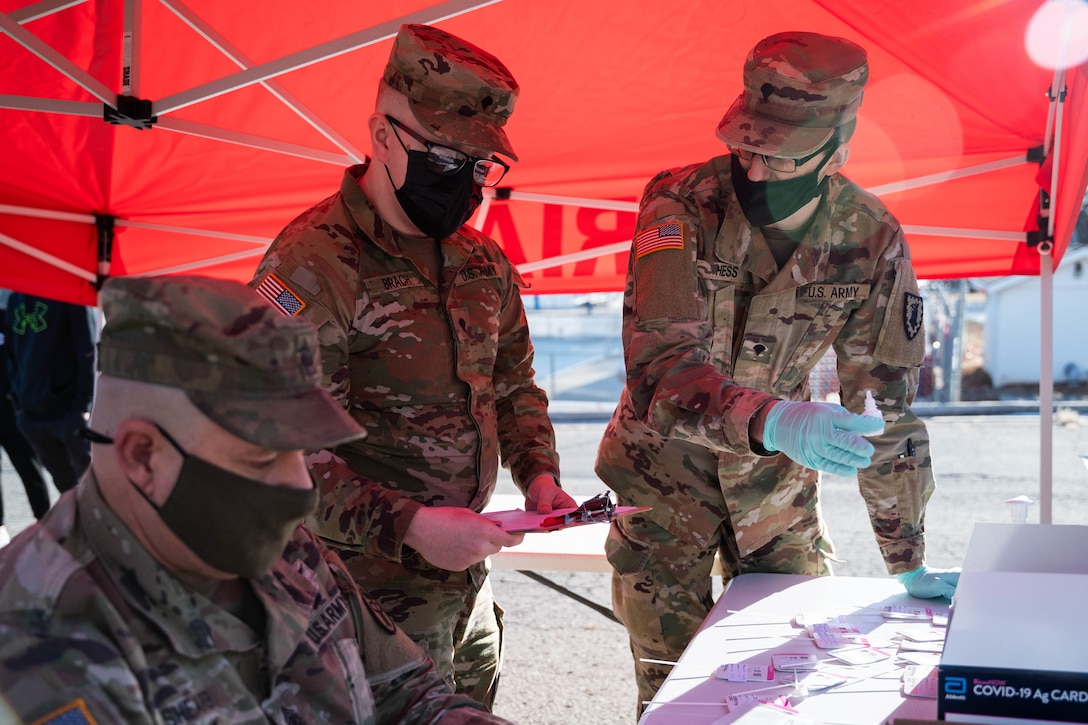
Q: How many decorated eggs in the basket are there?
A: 0